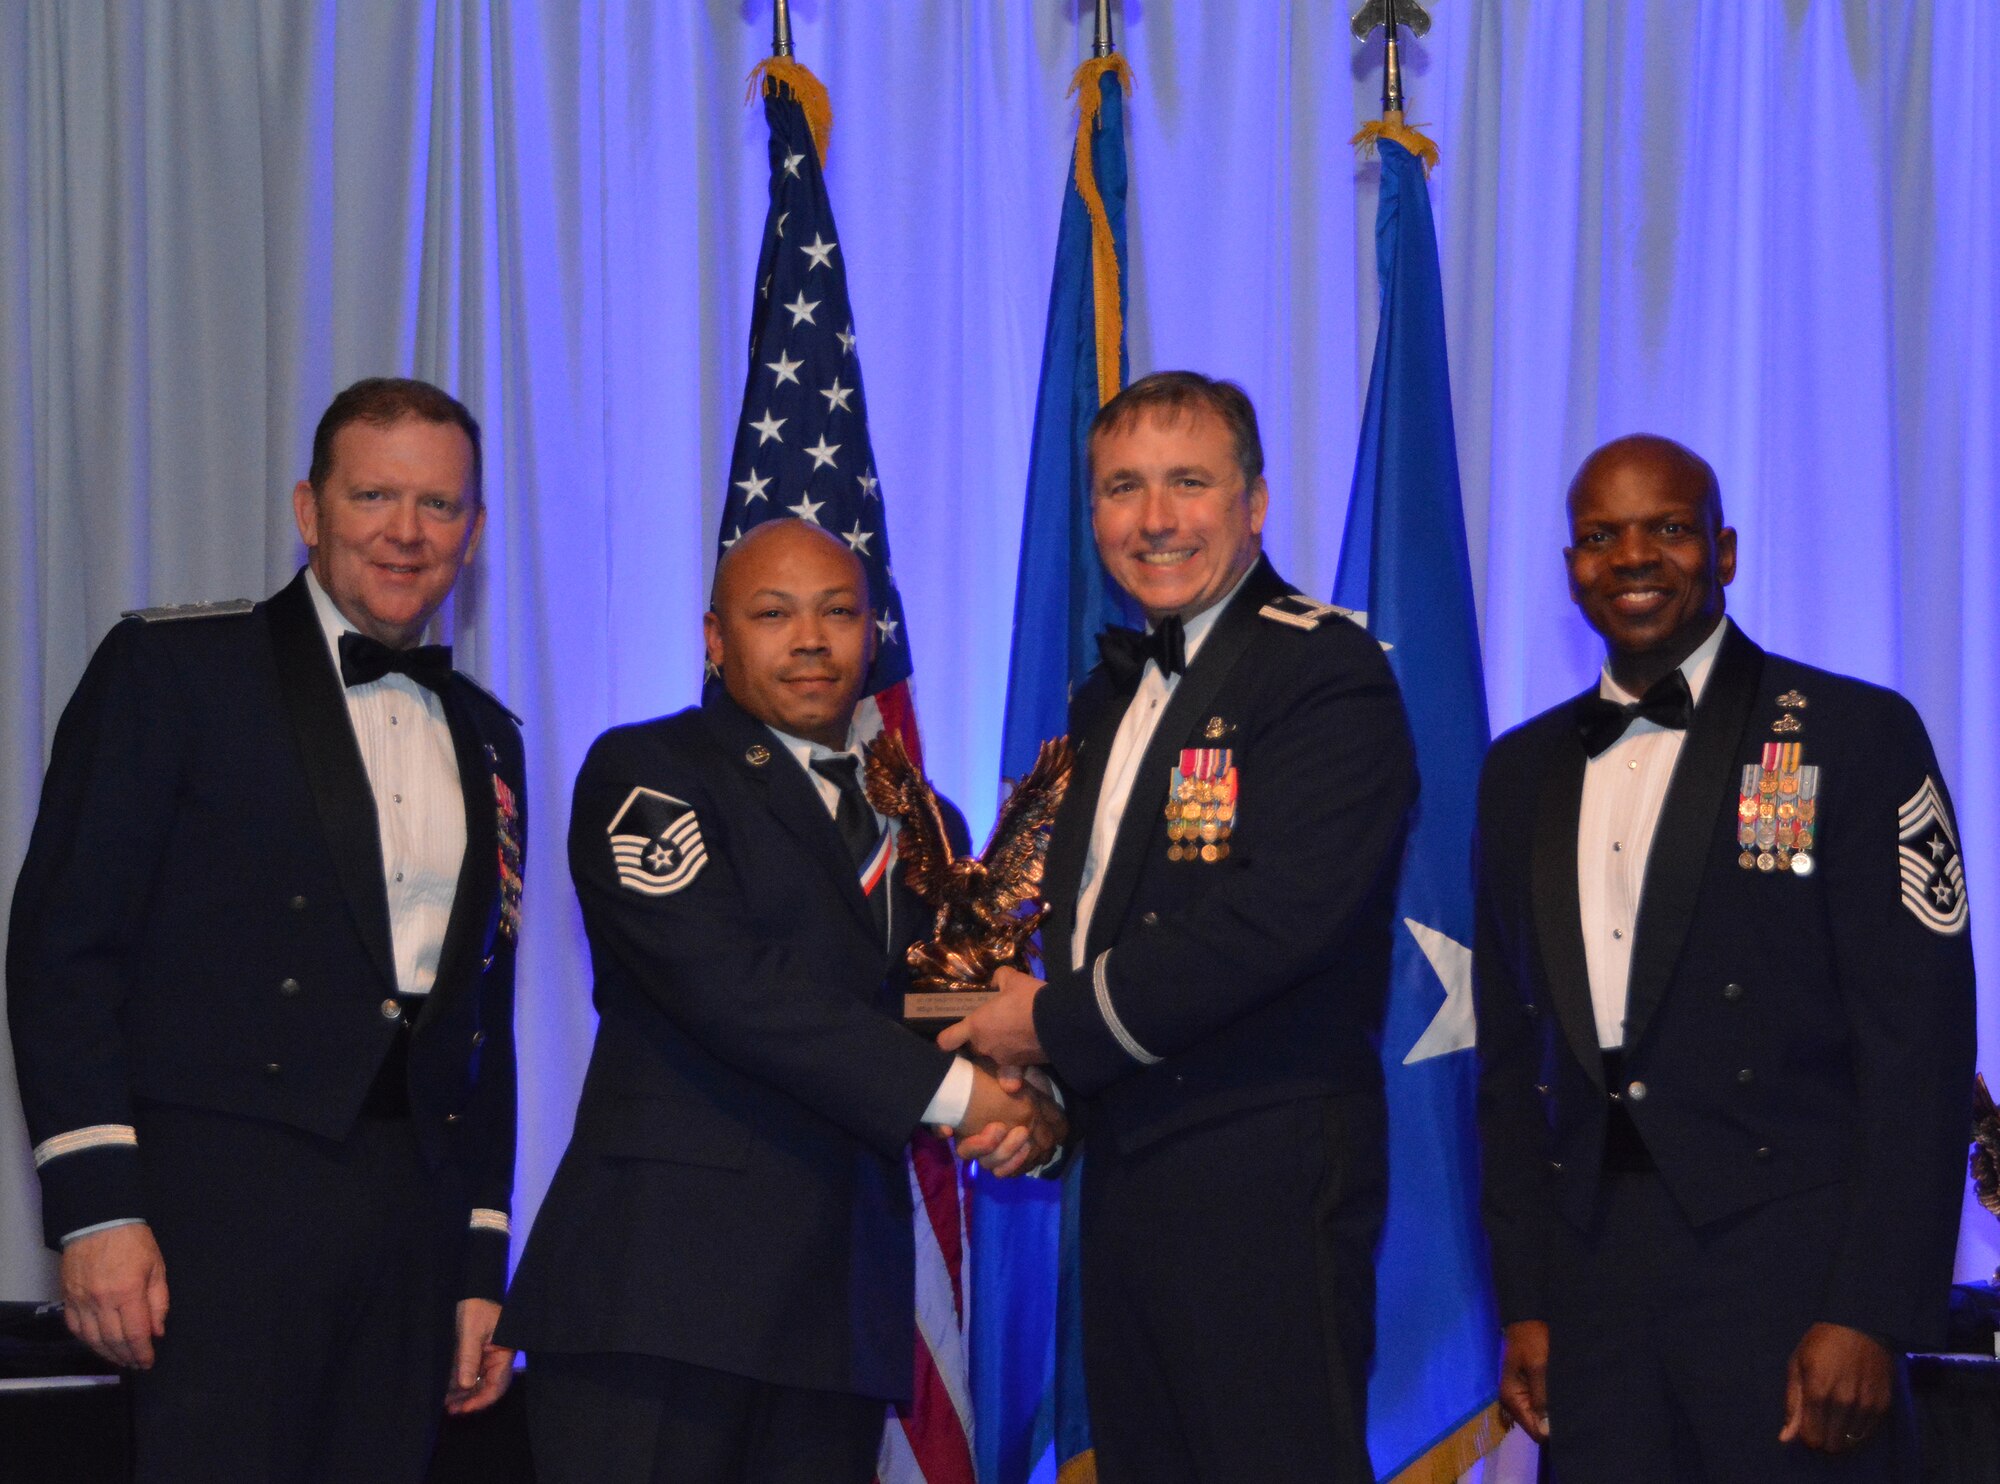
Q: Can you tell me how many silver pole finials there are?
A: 3